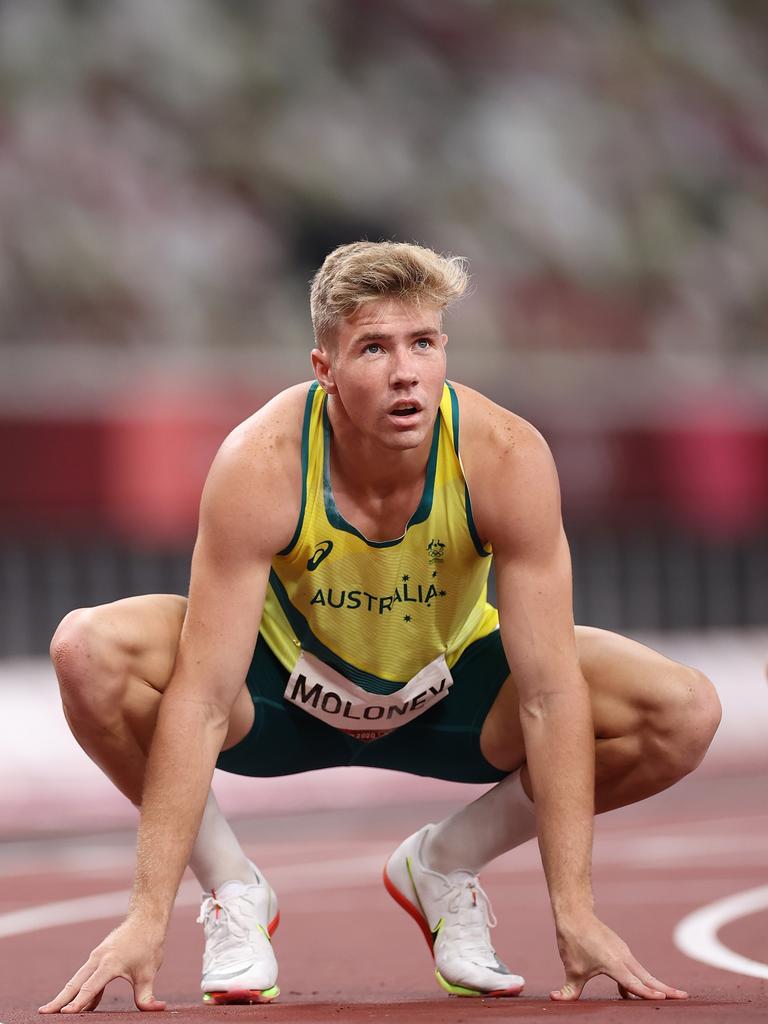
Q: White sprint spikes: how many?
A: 2